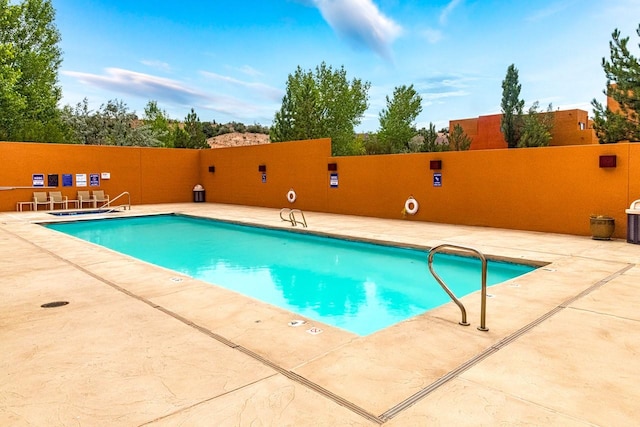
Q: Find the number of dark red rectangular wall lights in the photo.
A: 5